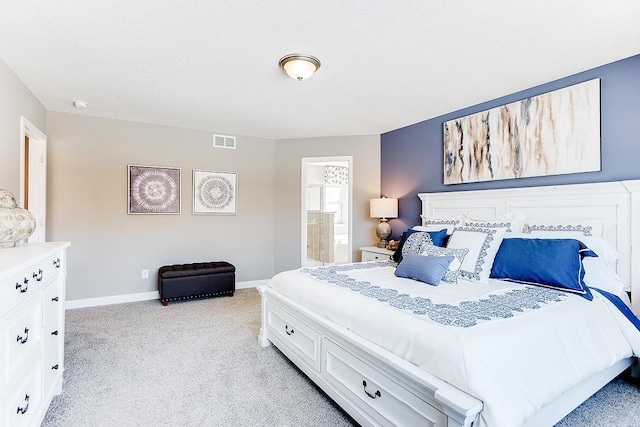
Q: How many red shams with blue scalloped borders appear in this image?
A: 0